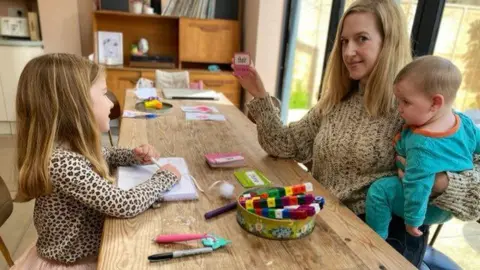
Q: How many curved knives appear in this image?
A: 0